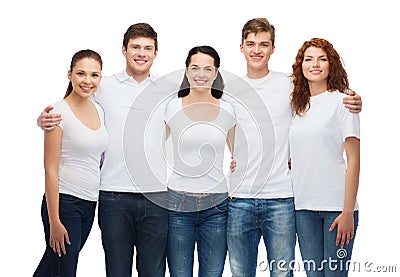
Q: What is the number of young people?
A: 5